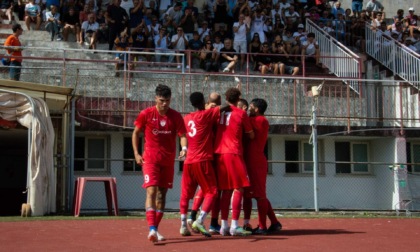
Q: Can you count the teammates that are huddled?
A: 5